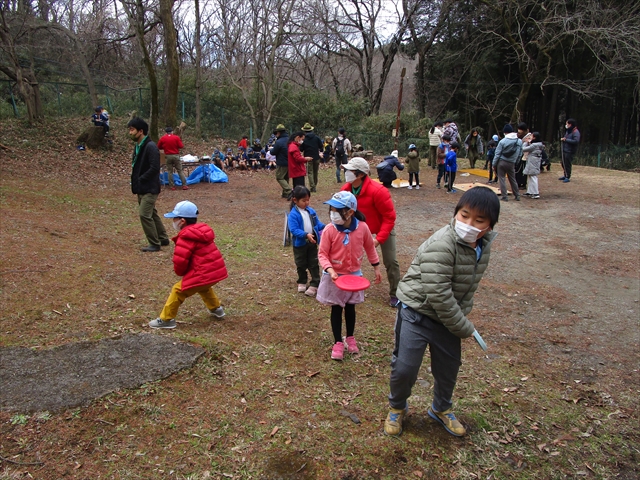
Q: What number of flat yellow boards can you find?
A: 3